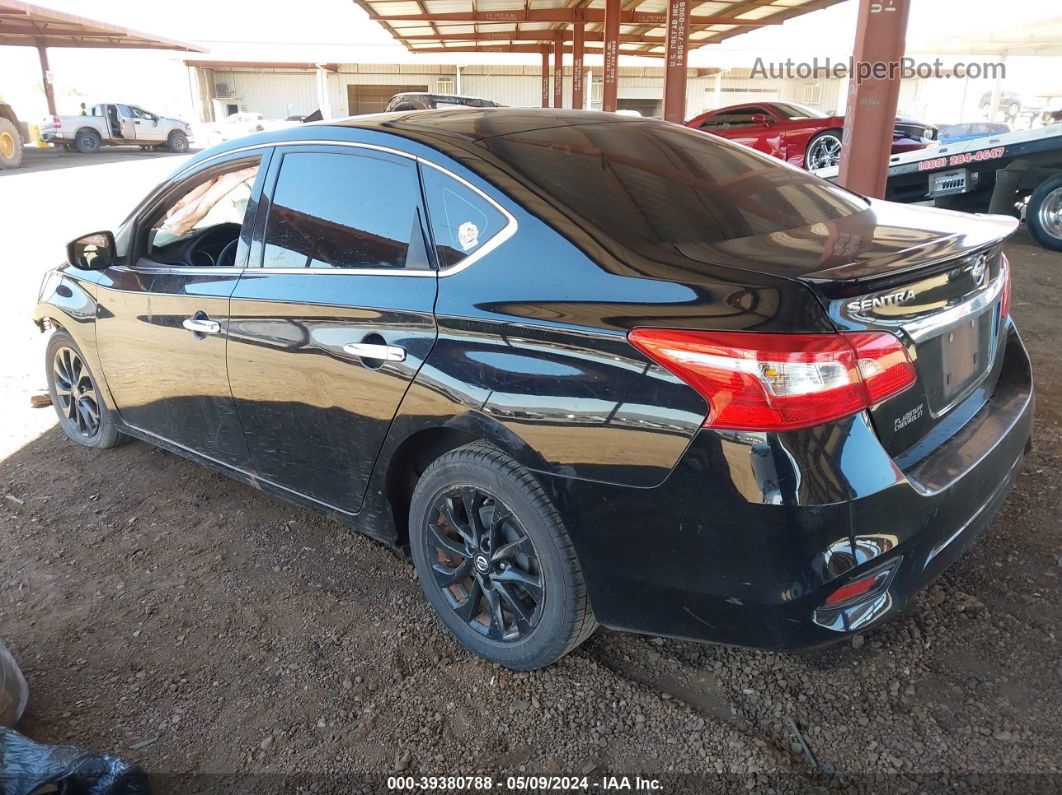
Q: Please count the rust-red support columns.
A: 7